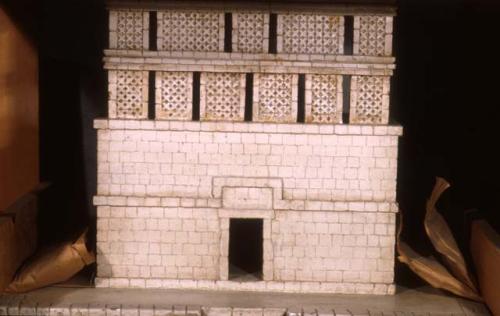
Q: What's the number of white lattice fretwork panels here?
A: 11